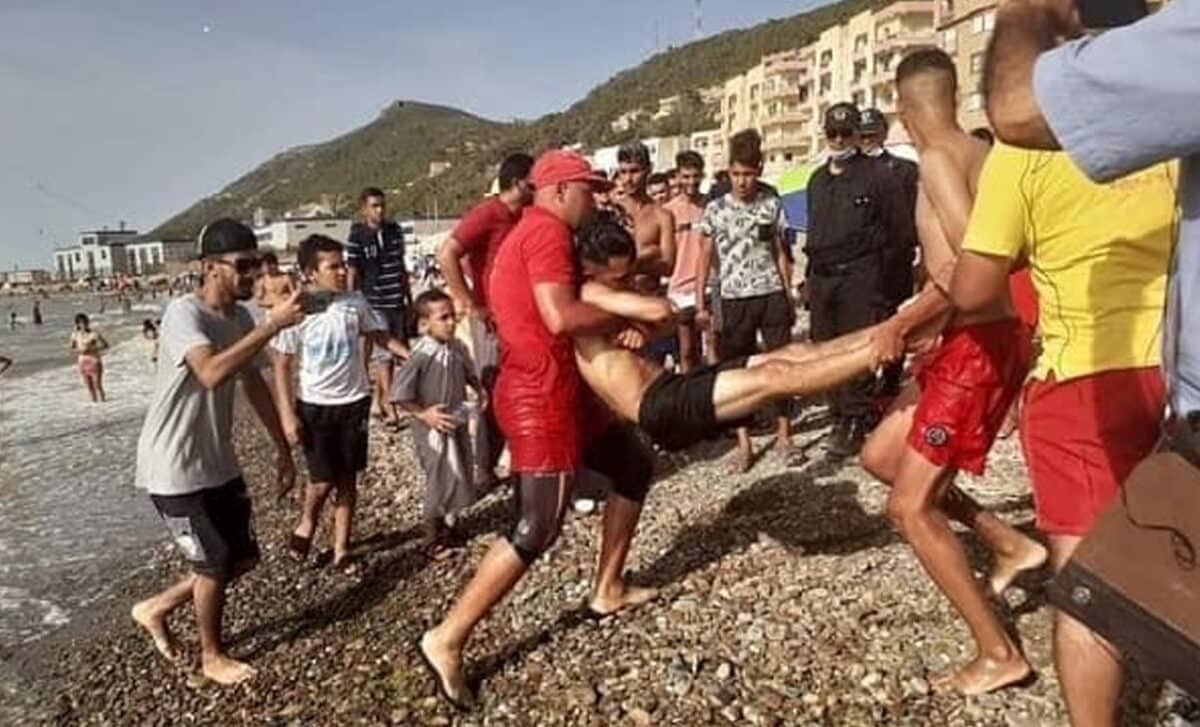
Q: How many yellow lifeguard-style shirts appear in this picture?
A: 1